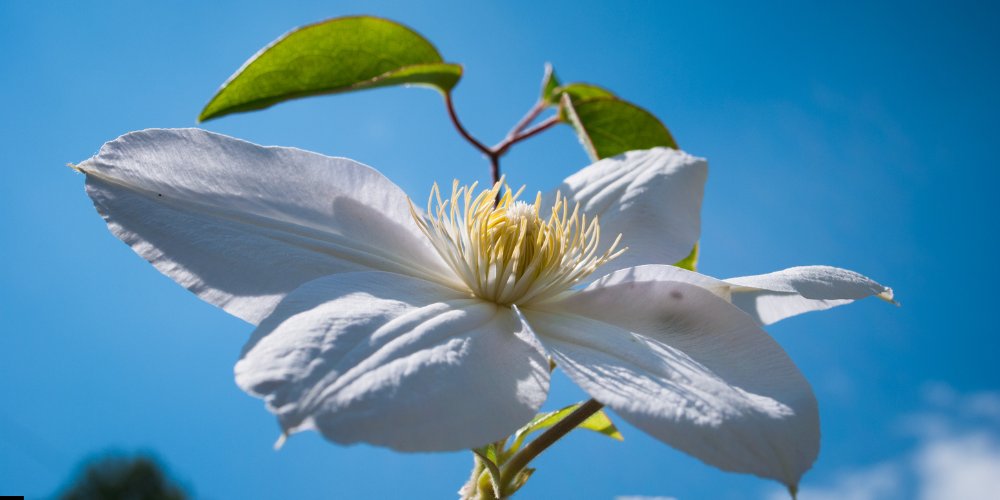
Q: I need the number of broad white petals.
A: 5